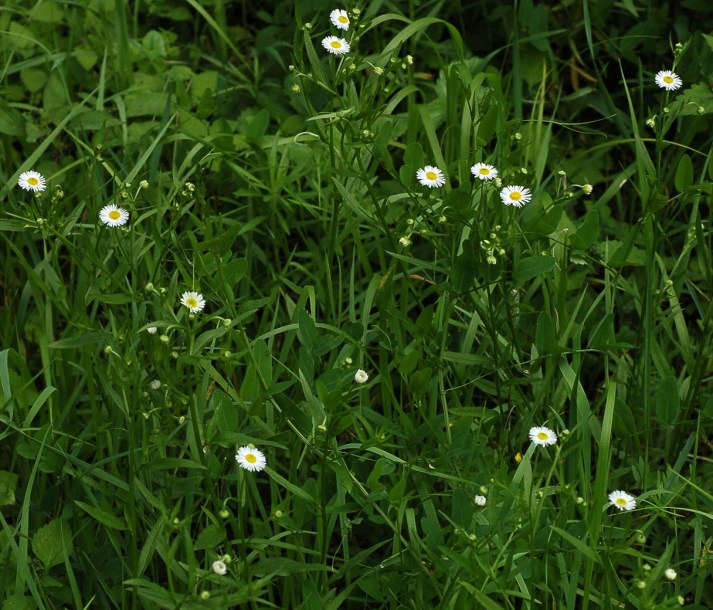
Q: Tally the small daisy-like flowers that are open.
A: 12